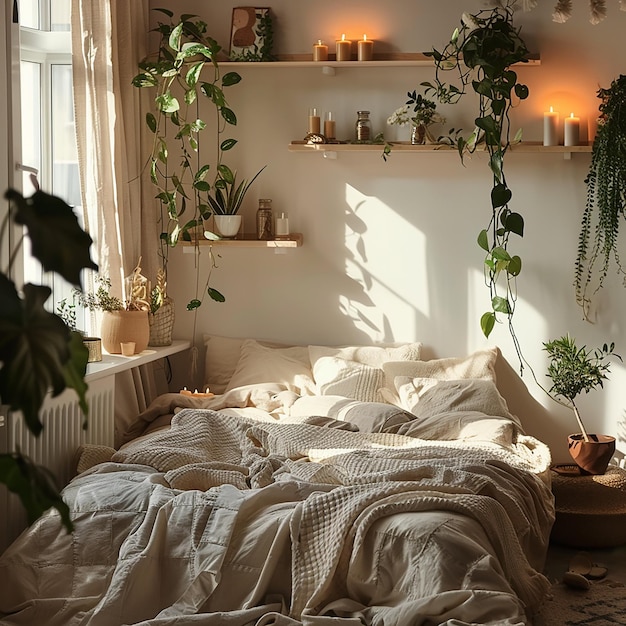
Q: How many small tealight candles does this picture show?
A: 3